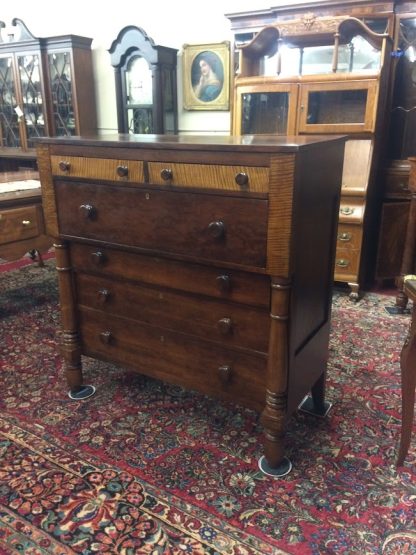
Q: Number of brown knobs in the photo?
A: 12